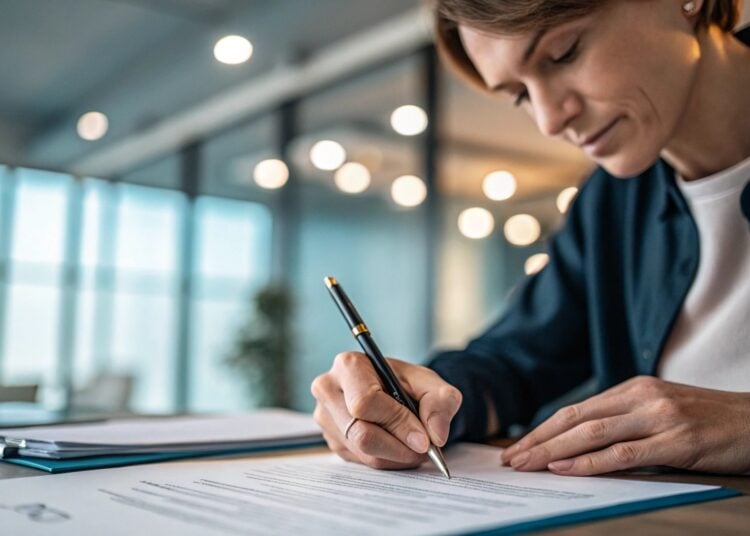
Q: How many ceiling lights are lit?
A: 12